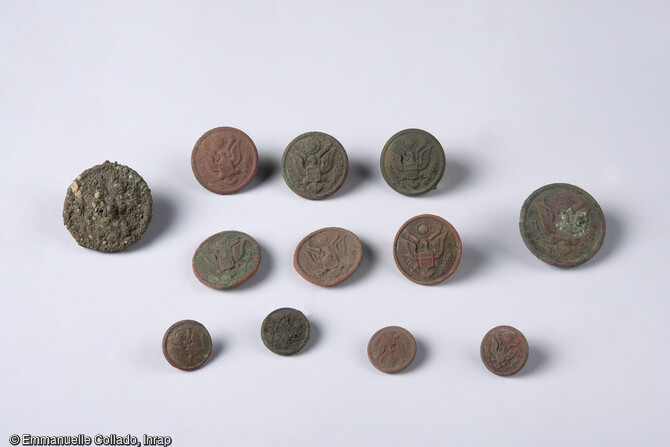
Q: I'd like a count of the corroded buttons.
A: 12